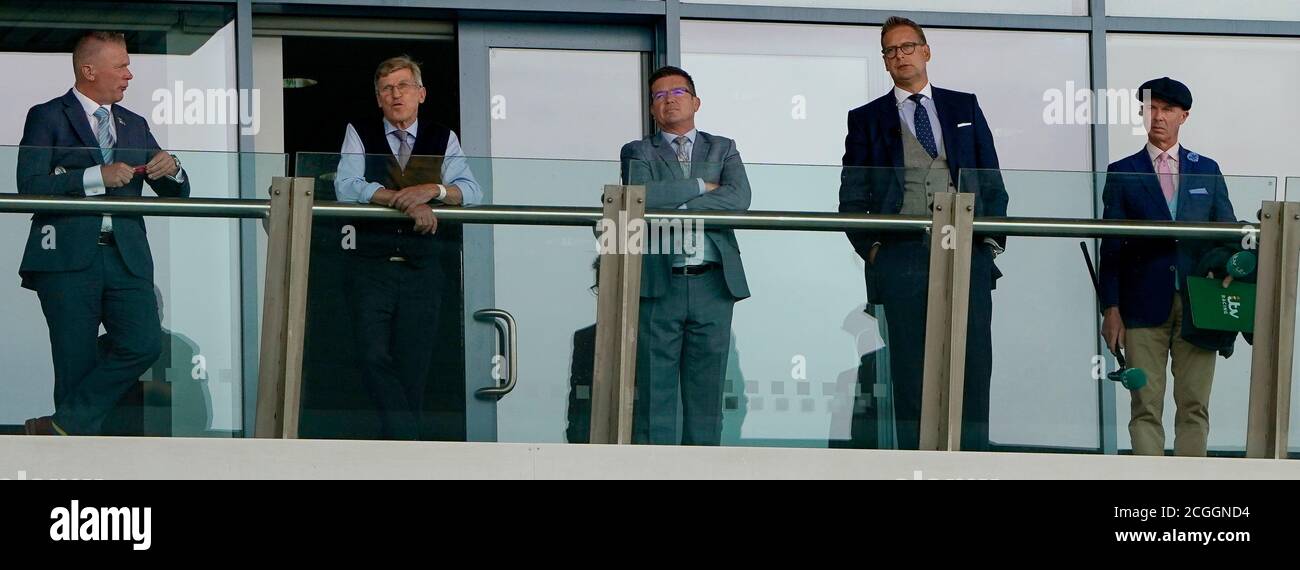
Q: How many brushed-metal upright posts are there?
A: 4